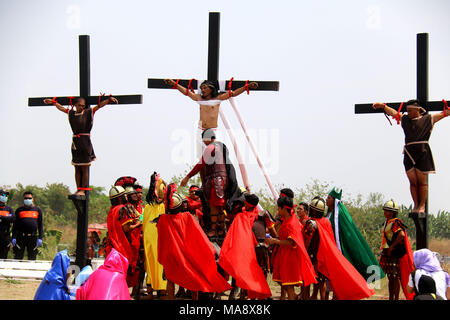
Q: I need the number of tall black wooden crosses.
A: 3